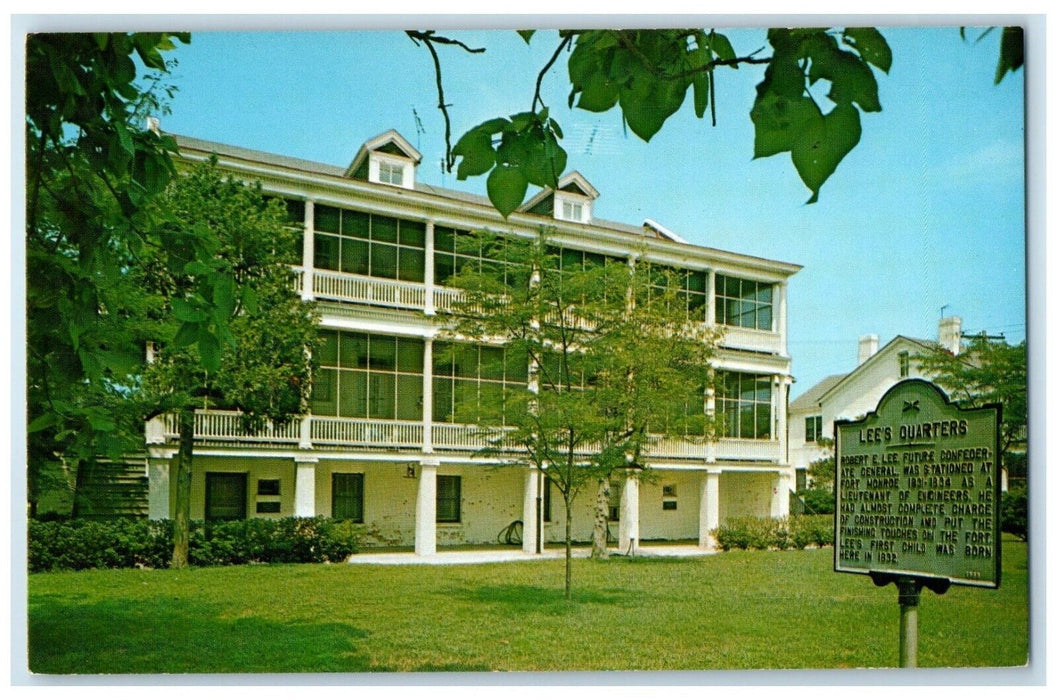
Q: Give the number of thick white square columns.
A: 7